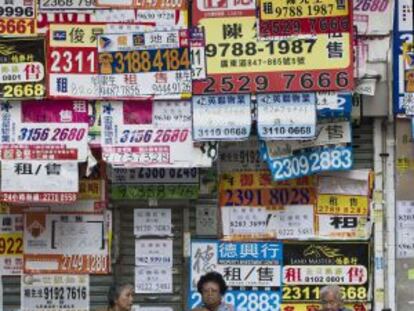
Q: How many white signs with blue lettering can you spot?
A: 2